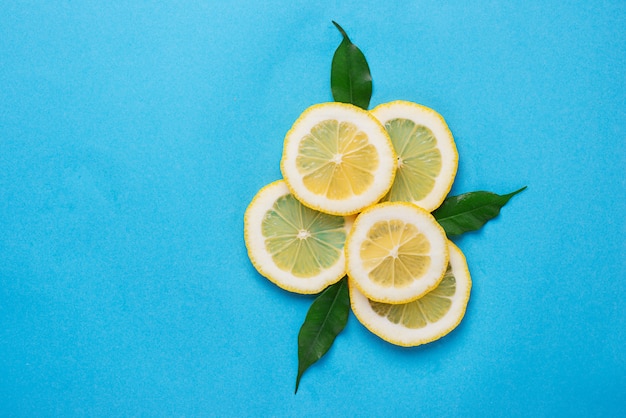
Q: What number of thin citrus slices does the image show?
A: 5